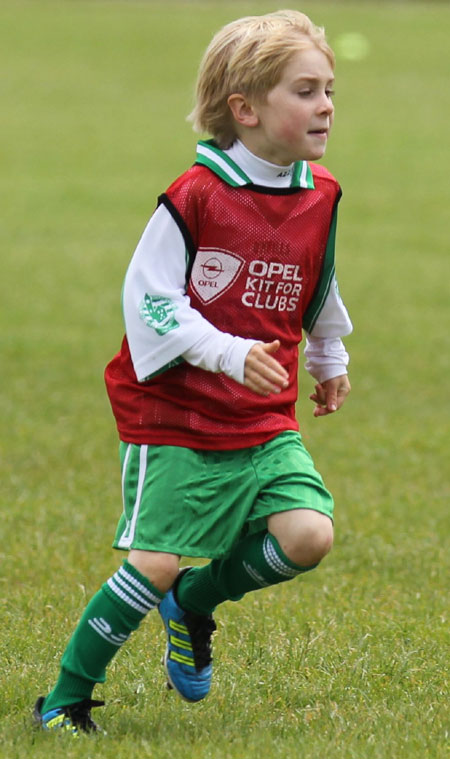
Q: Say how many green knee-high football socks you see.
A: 2